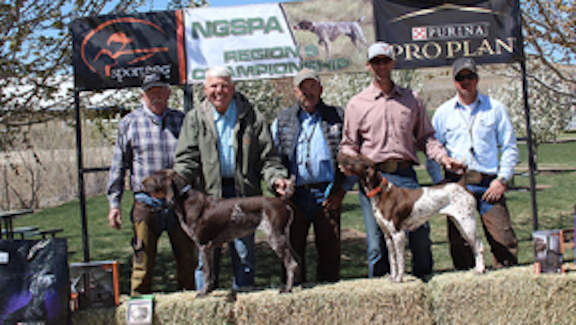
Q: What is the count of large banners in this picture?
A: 3